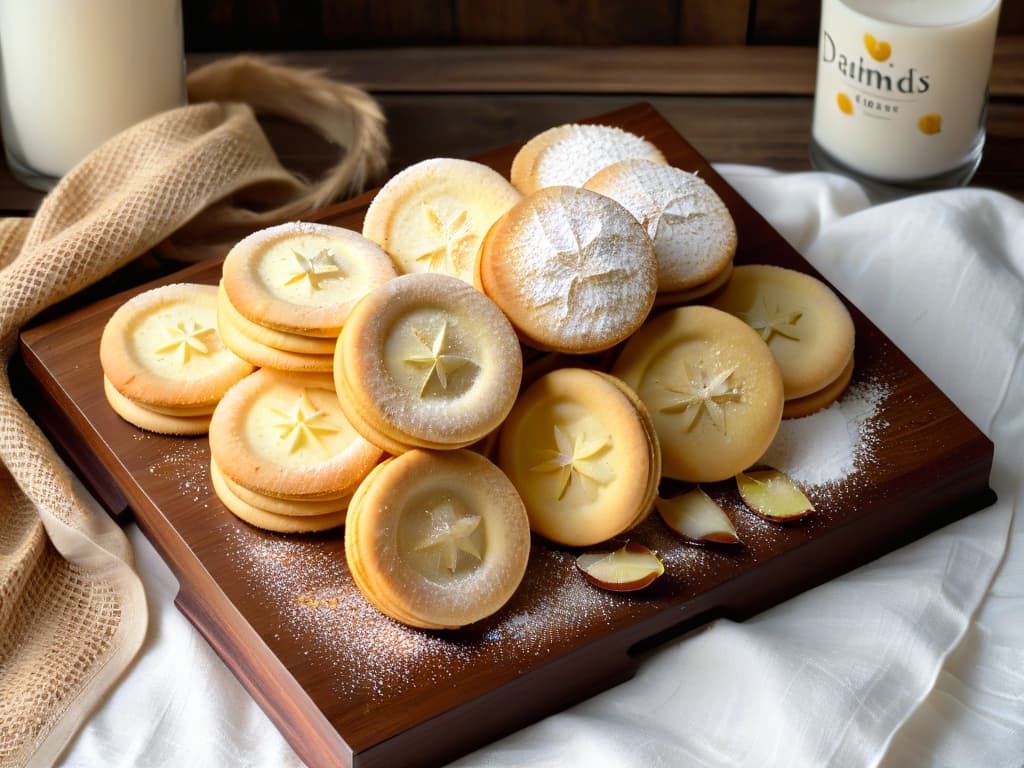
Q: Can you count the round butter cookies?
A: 12